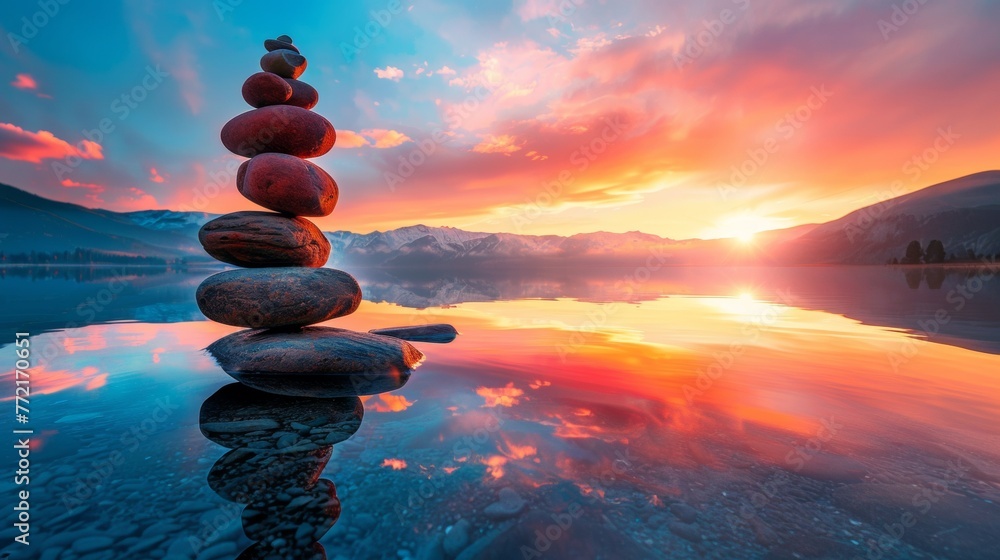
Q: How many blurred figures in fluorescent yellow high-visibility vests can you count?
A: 0